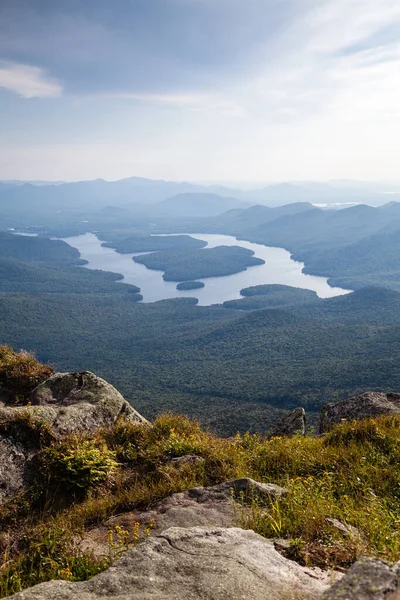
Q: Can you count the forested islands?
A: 3